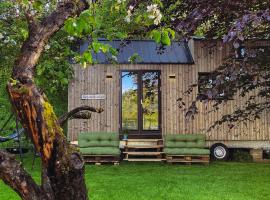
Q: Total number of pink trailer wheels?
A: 0